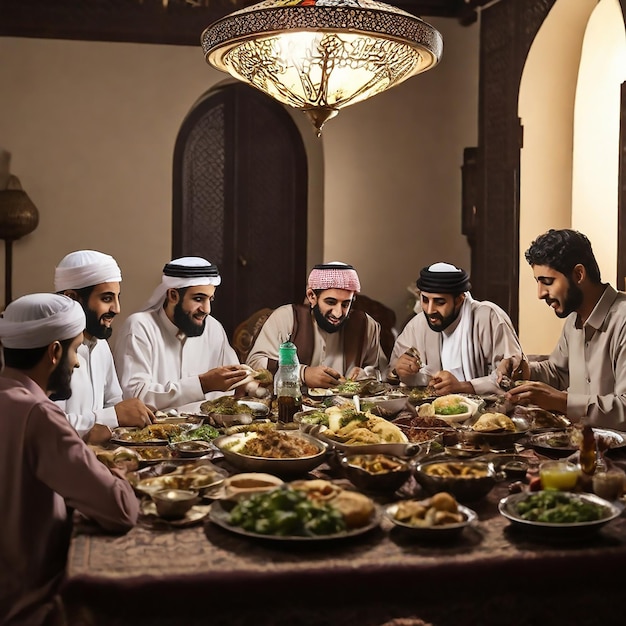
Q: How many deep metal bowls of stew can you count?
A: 2